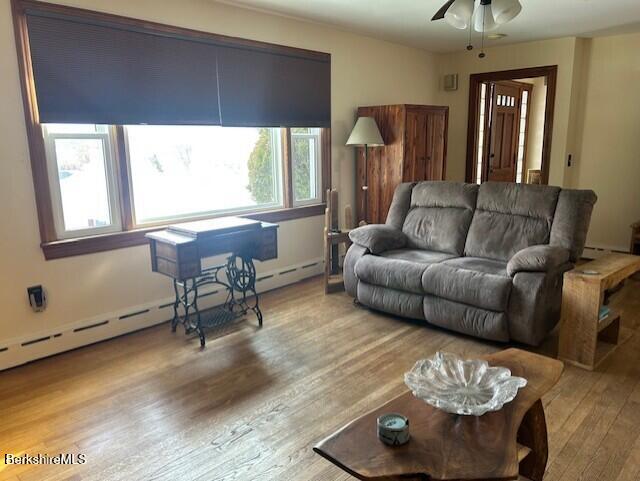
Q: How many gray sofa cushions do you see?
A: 4